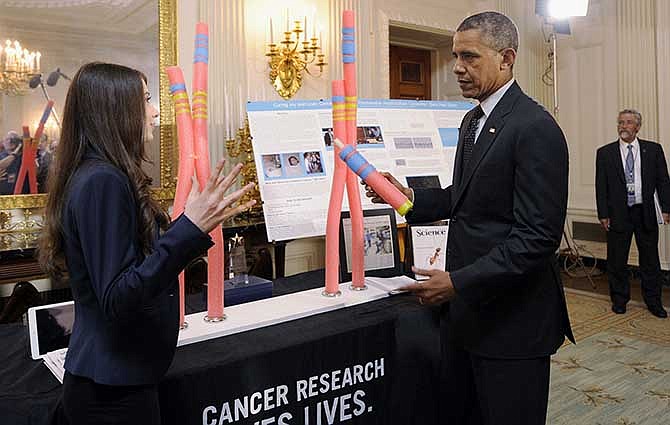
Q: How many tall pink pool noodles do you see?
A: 4